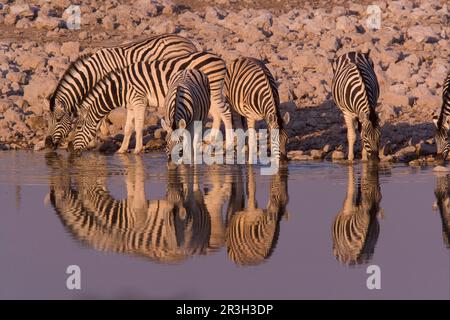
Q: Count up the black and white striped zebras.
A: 6